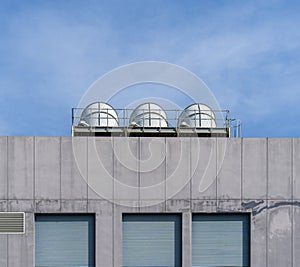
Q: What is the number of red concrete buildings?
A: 0